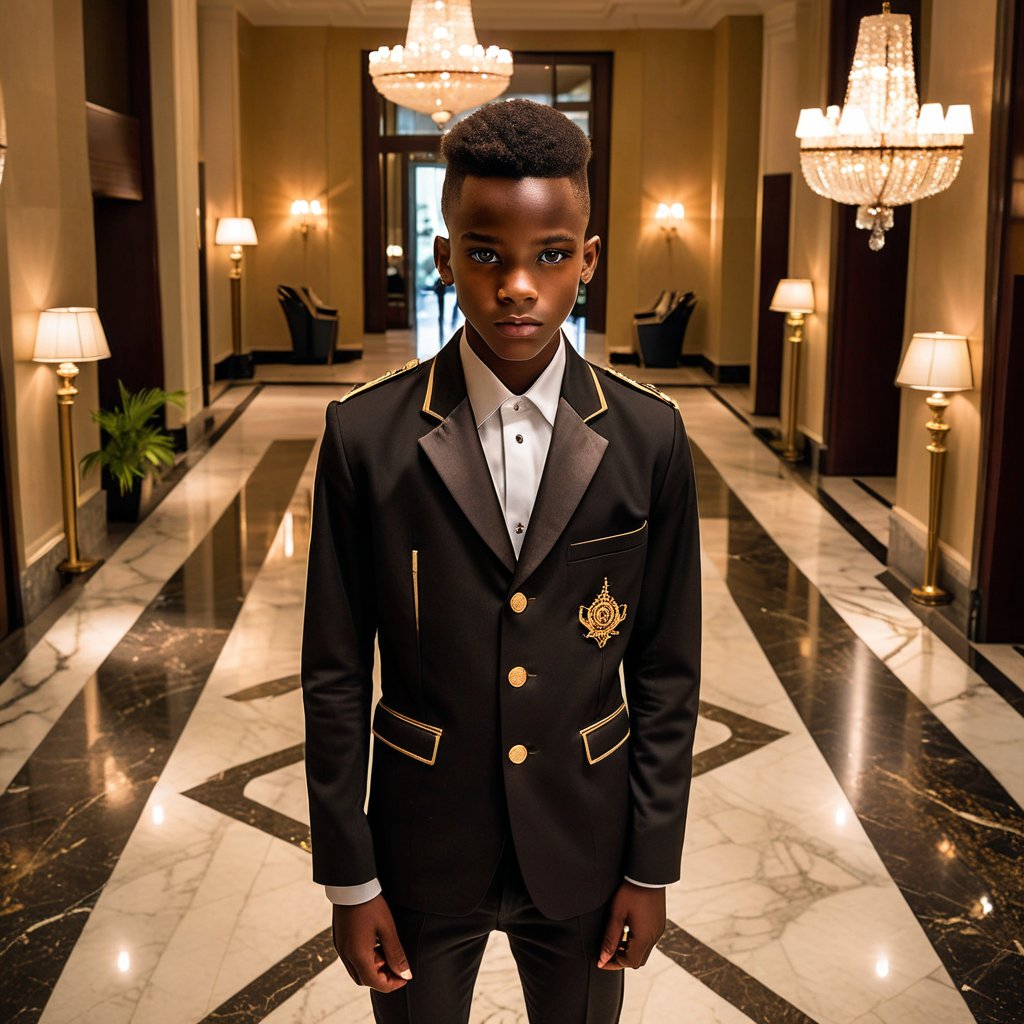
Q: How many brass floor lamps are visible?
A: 4